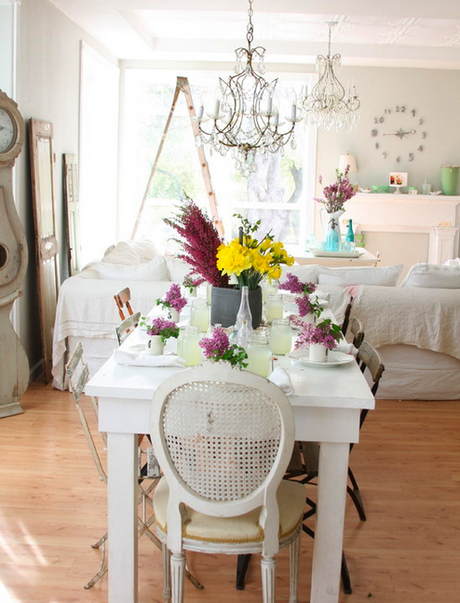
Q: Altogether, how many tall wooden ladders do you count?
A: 1